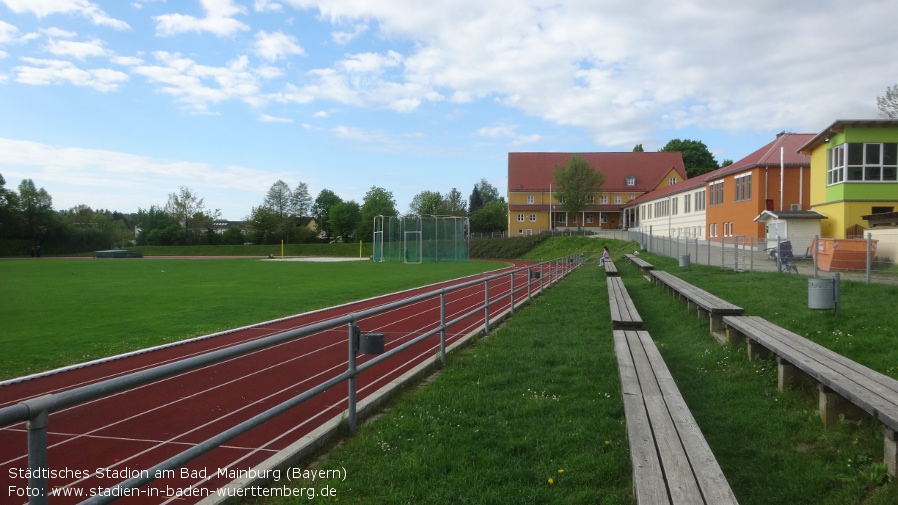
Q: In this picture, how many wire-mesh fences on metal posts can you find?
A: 1